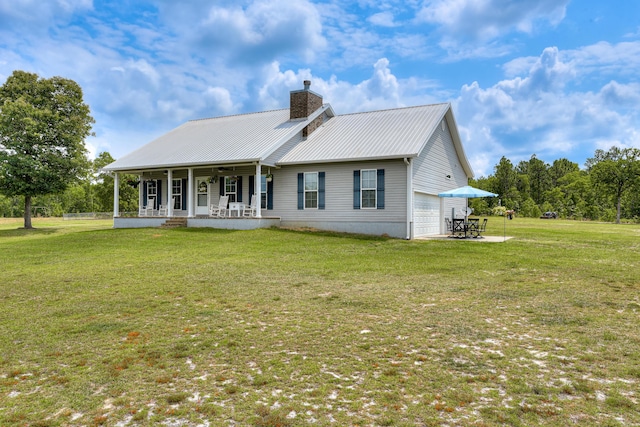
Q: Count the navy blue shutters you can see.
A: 12